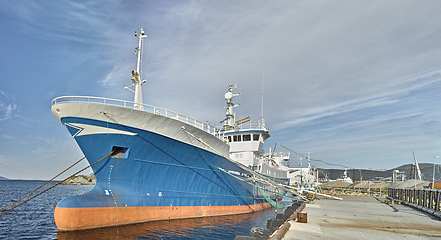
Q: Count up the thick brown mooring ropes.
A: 2